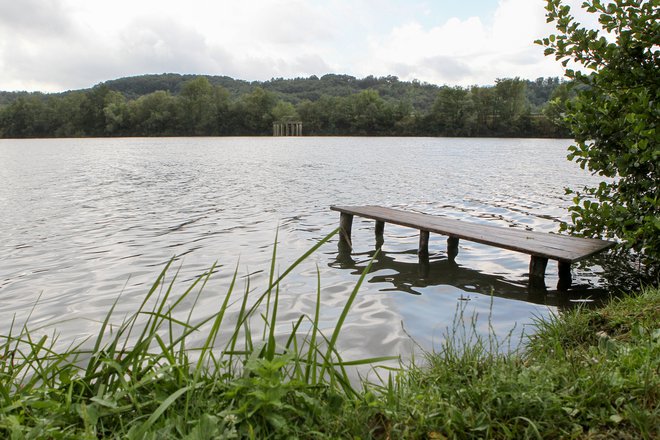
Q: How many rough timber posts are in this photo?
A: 6